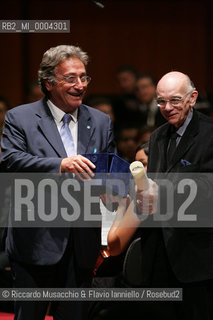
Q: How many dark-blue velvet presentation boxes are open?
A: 1